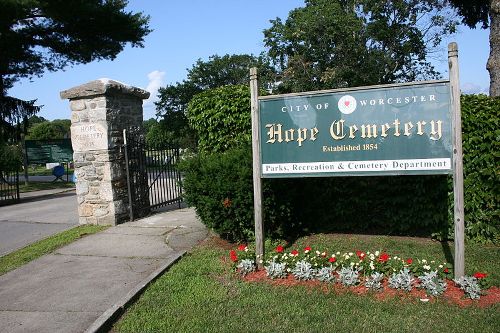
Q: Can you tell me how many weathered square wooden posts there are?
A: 2